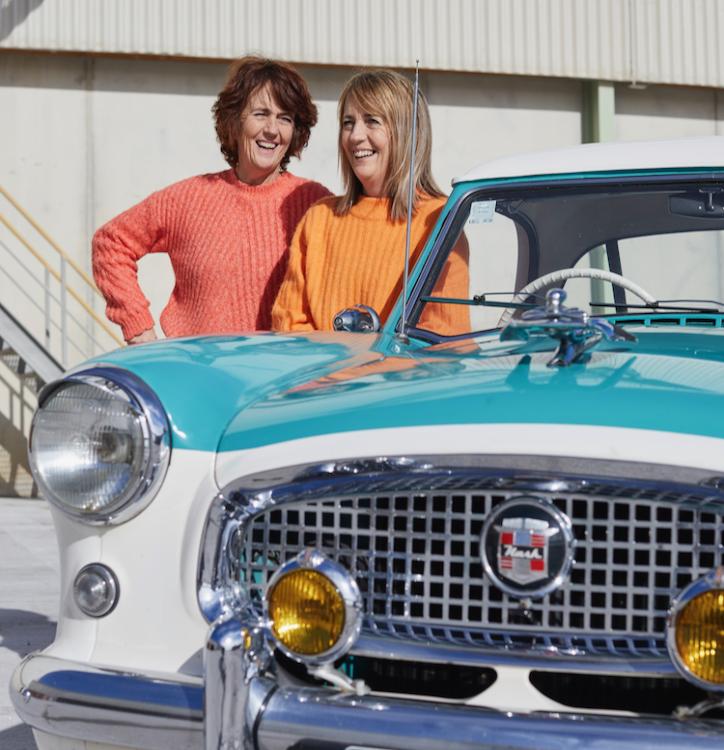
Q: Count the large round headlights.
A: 1